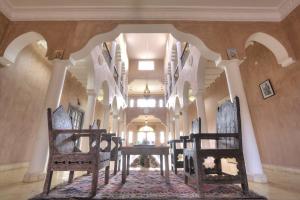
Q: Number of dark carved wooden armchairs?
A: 4